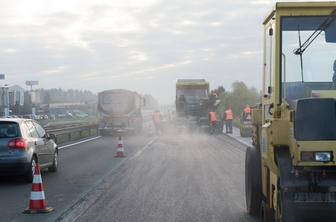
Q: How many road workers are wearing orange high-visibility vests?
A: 4